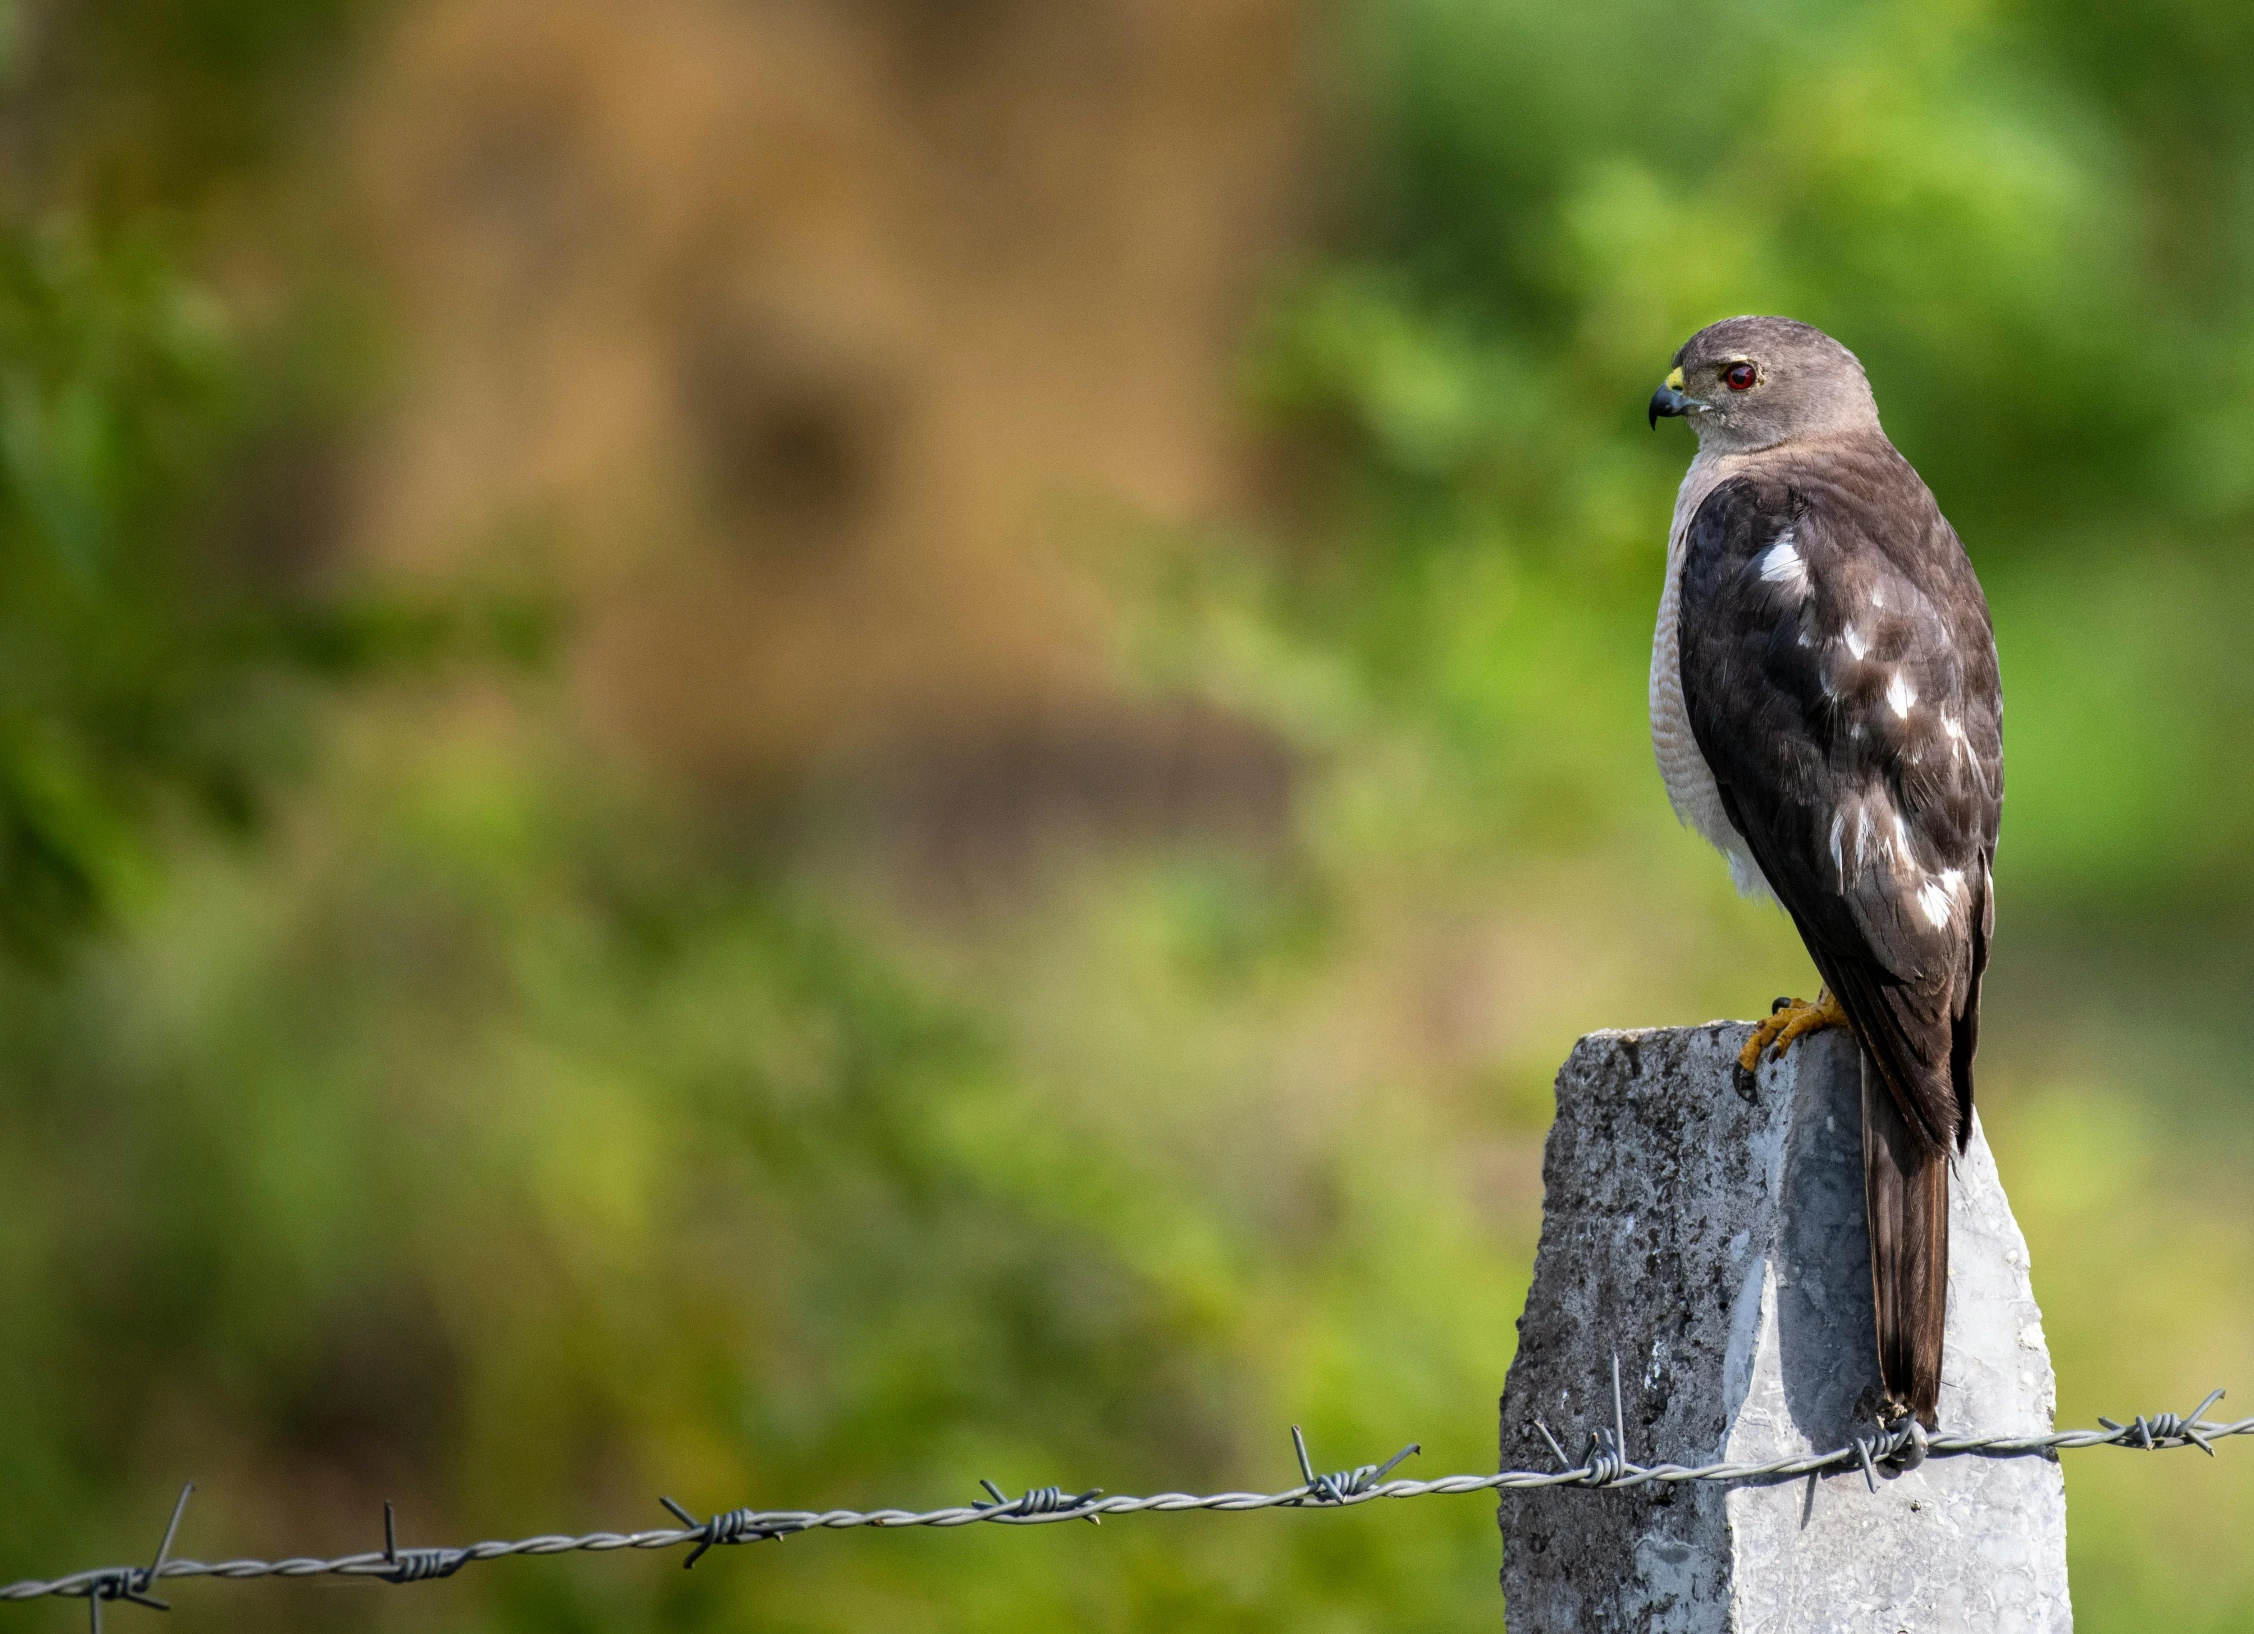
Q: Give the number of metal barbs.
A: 8